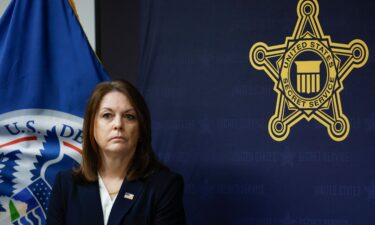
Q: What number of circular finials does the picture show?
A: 5